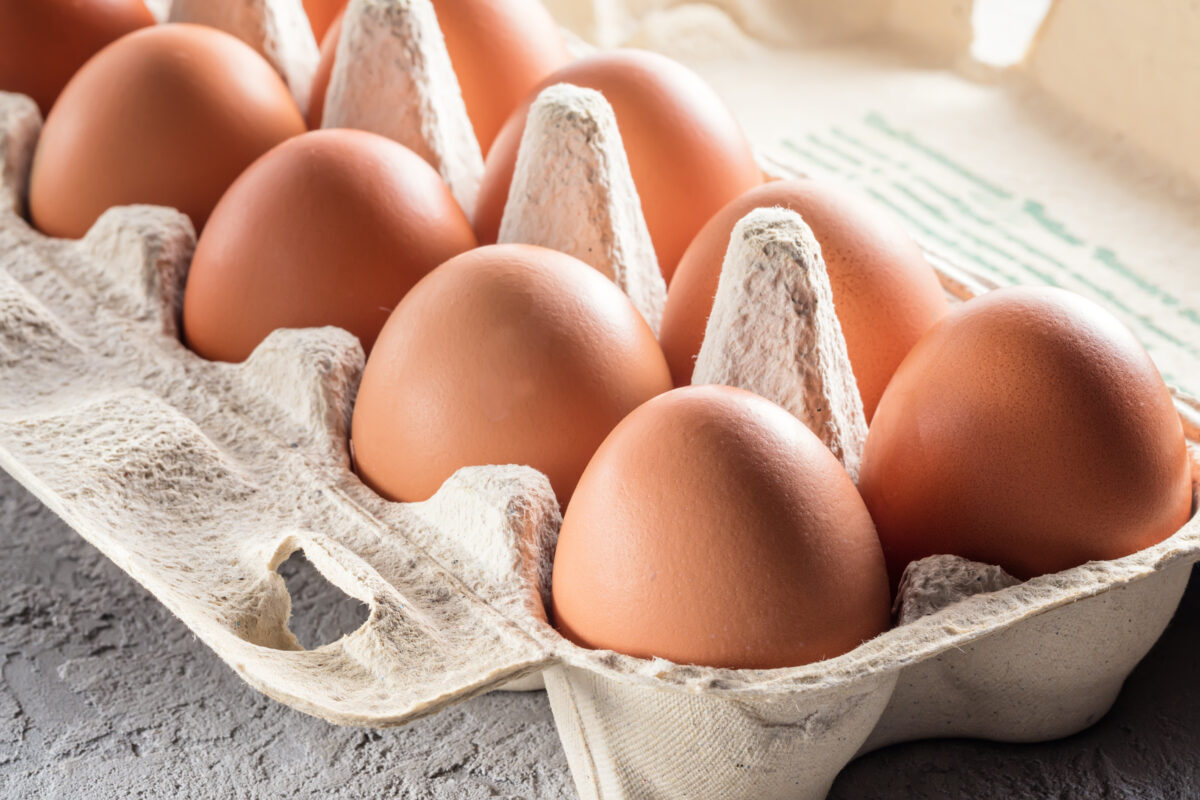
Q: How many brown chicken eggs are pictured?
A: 10